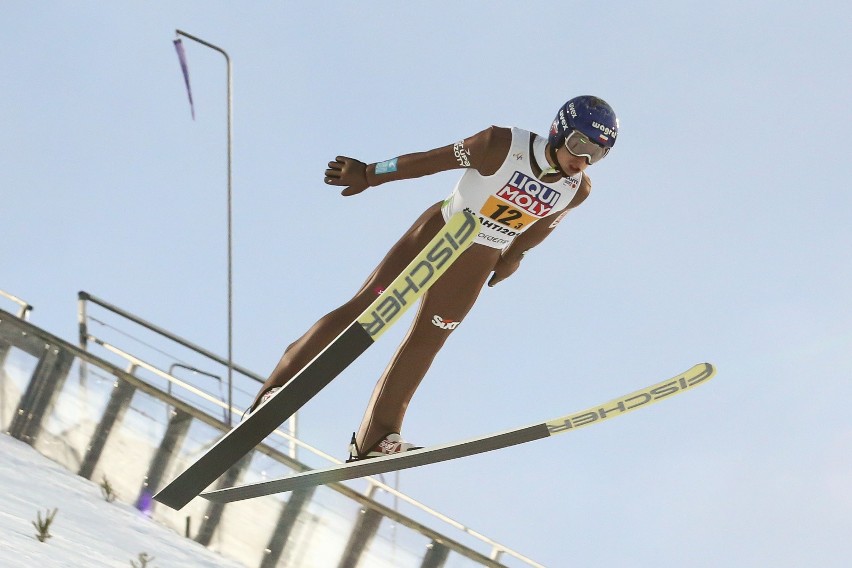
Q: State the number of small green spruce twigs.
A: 3